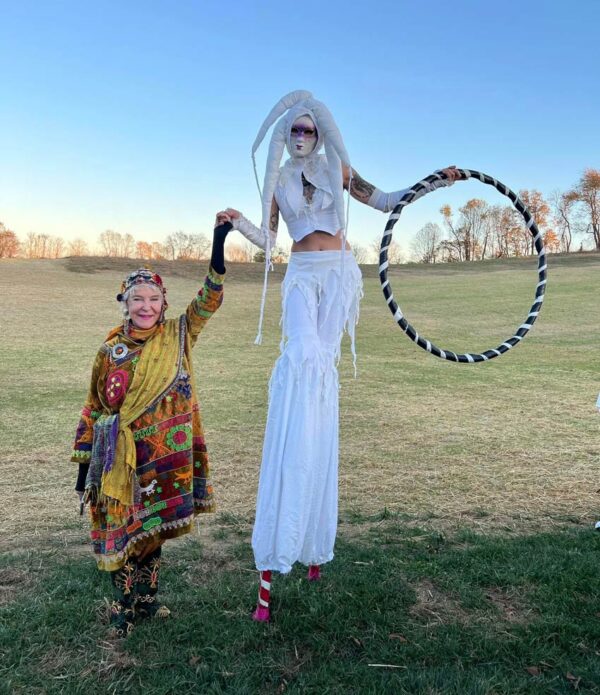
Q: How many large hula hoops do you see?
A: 1